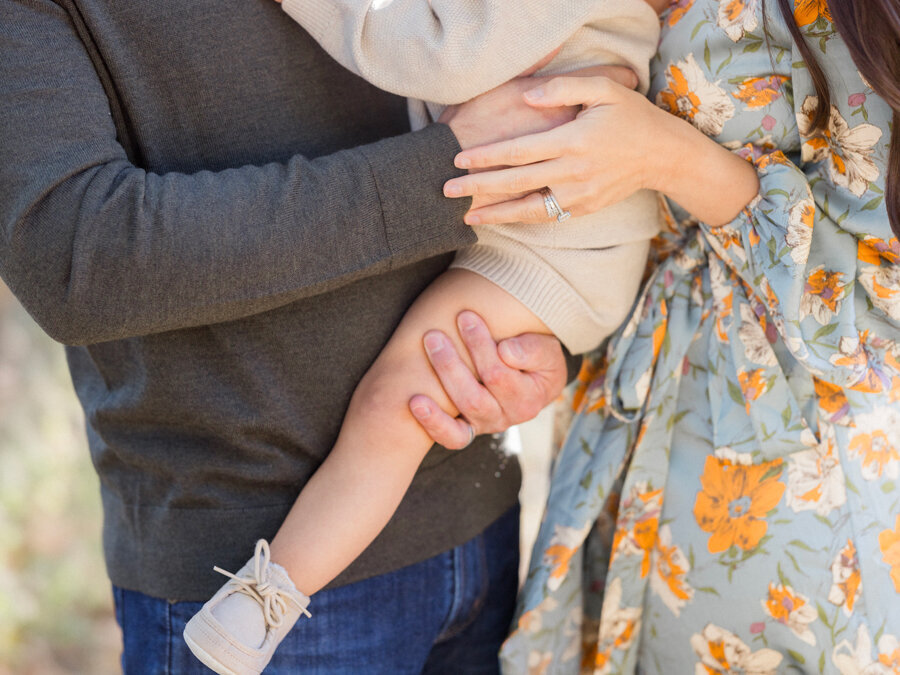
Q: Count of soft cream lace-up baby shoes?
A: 1